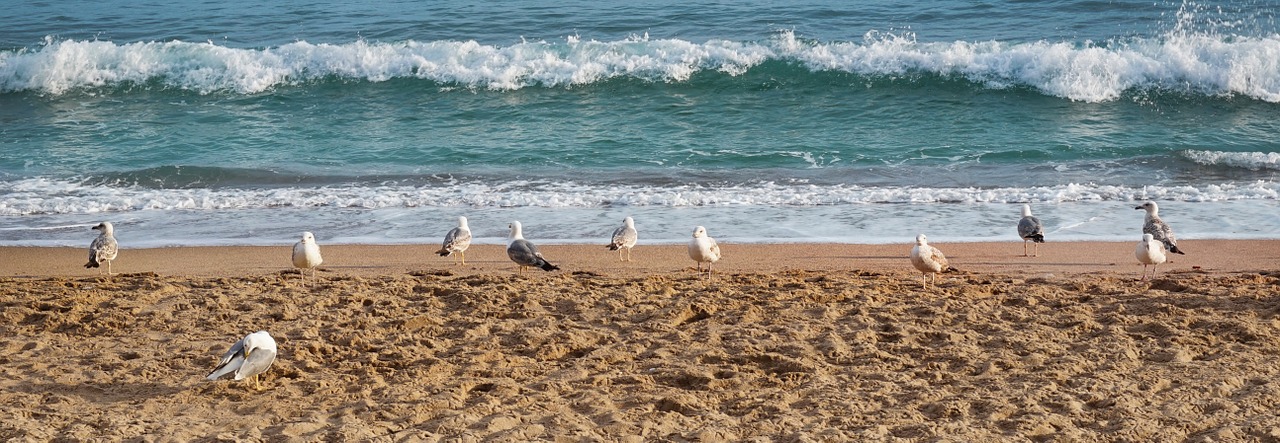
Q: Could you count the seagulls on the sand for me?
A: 11